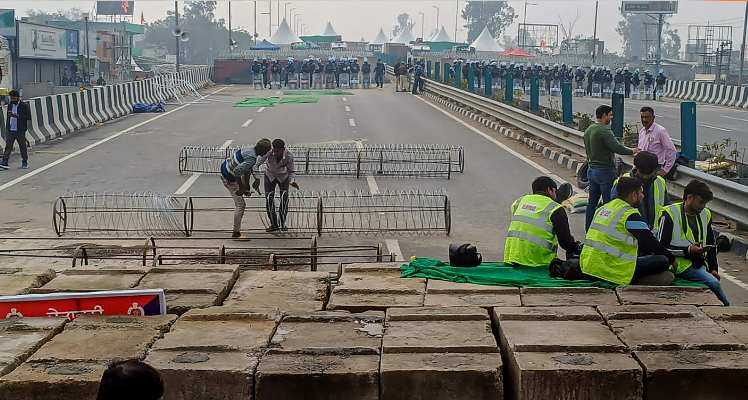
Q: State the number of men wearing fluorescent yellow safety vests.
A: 4